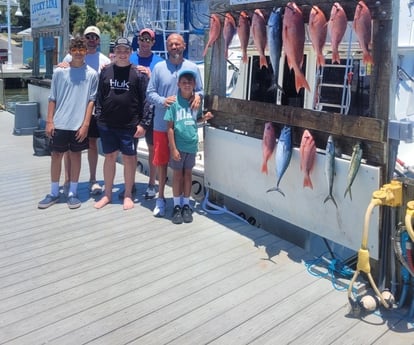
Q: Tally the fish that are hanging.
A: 14